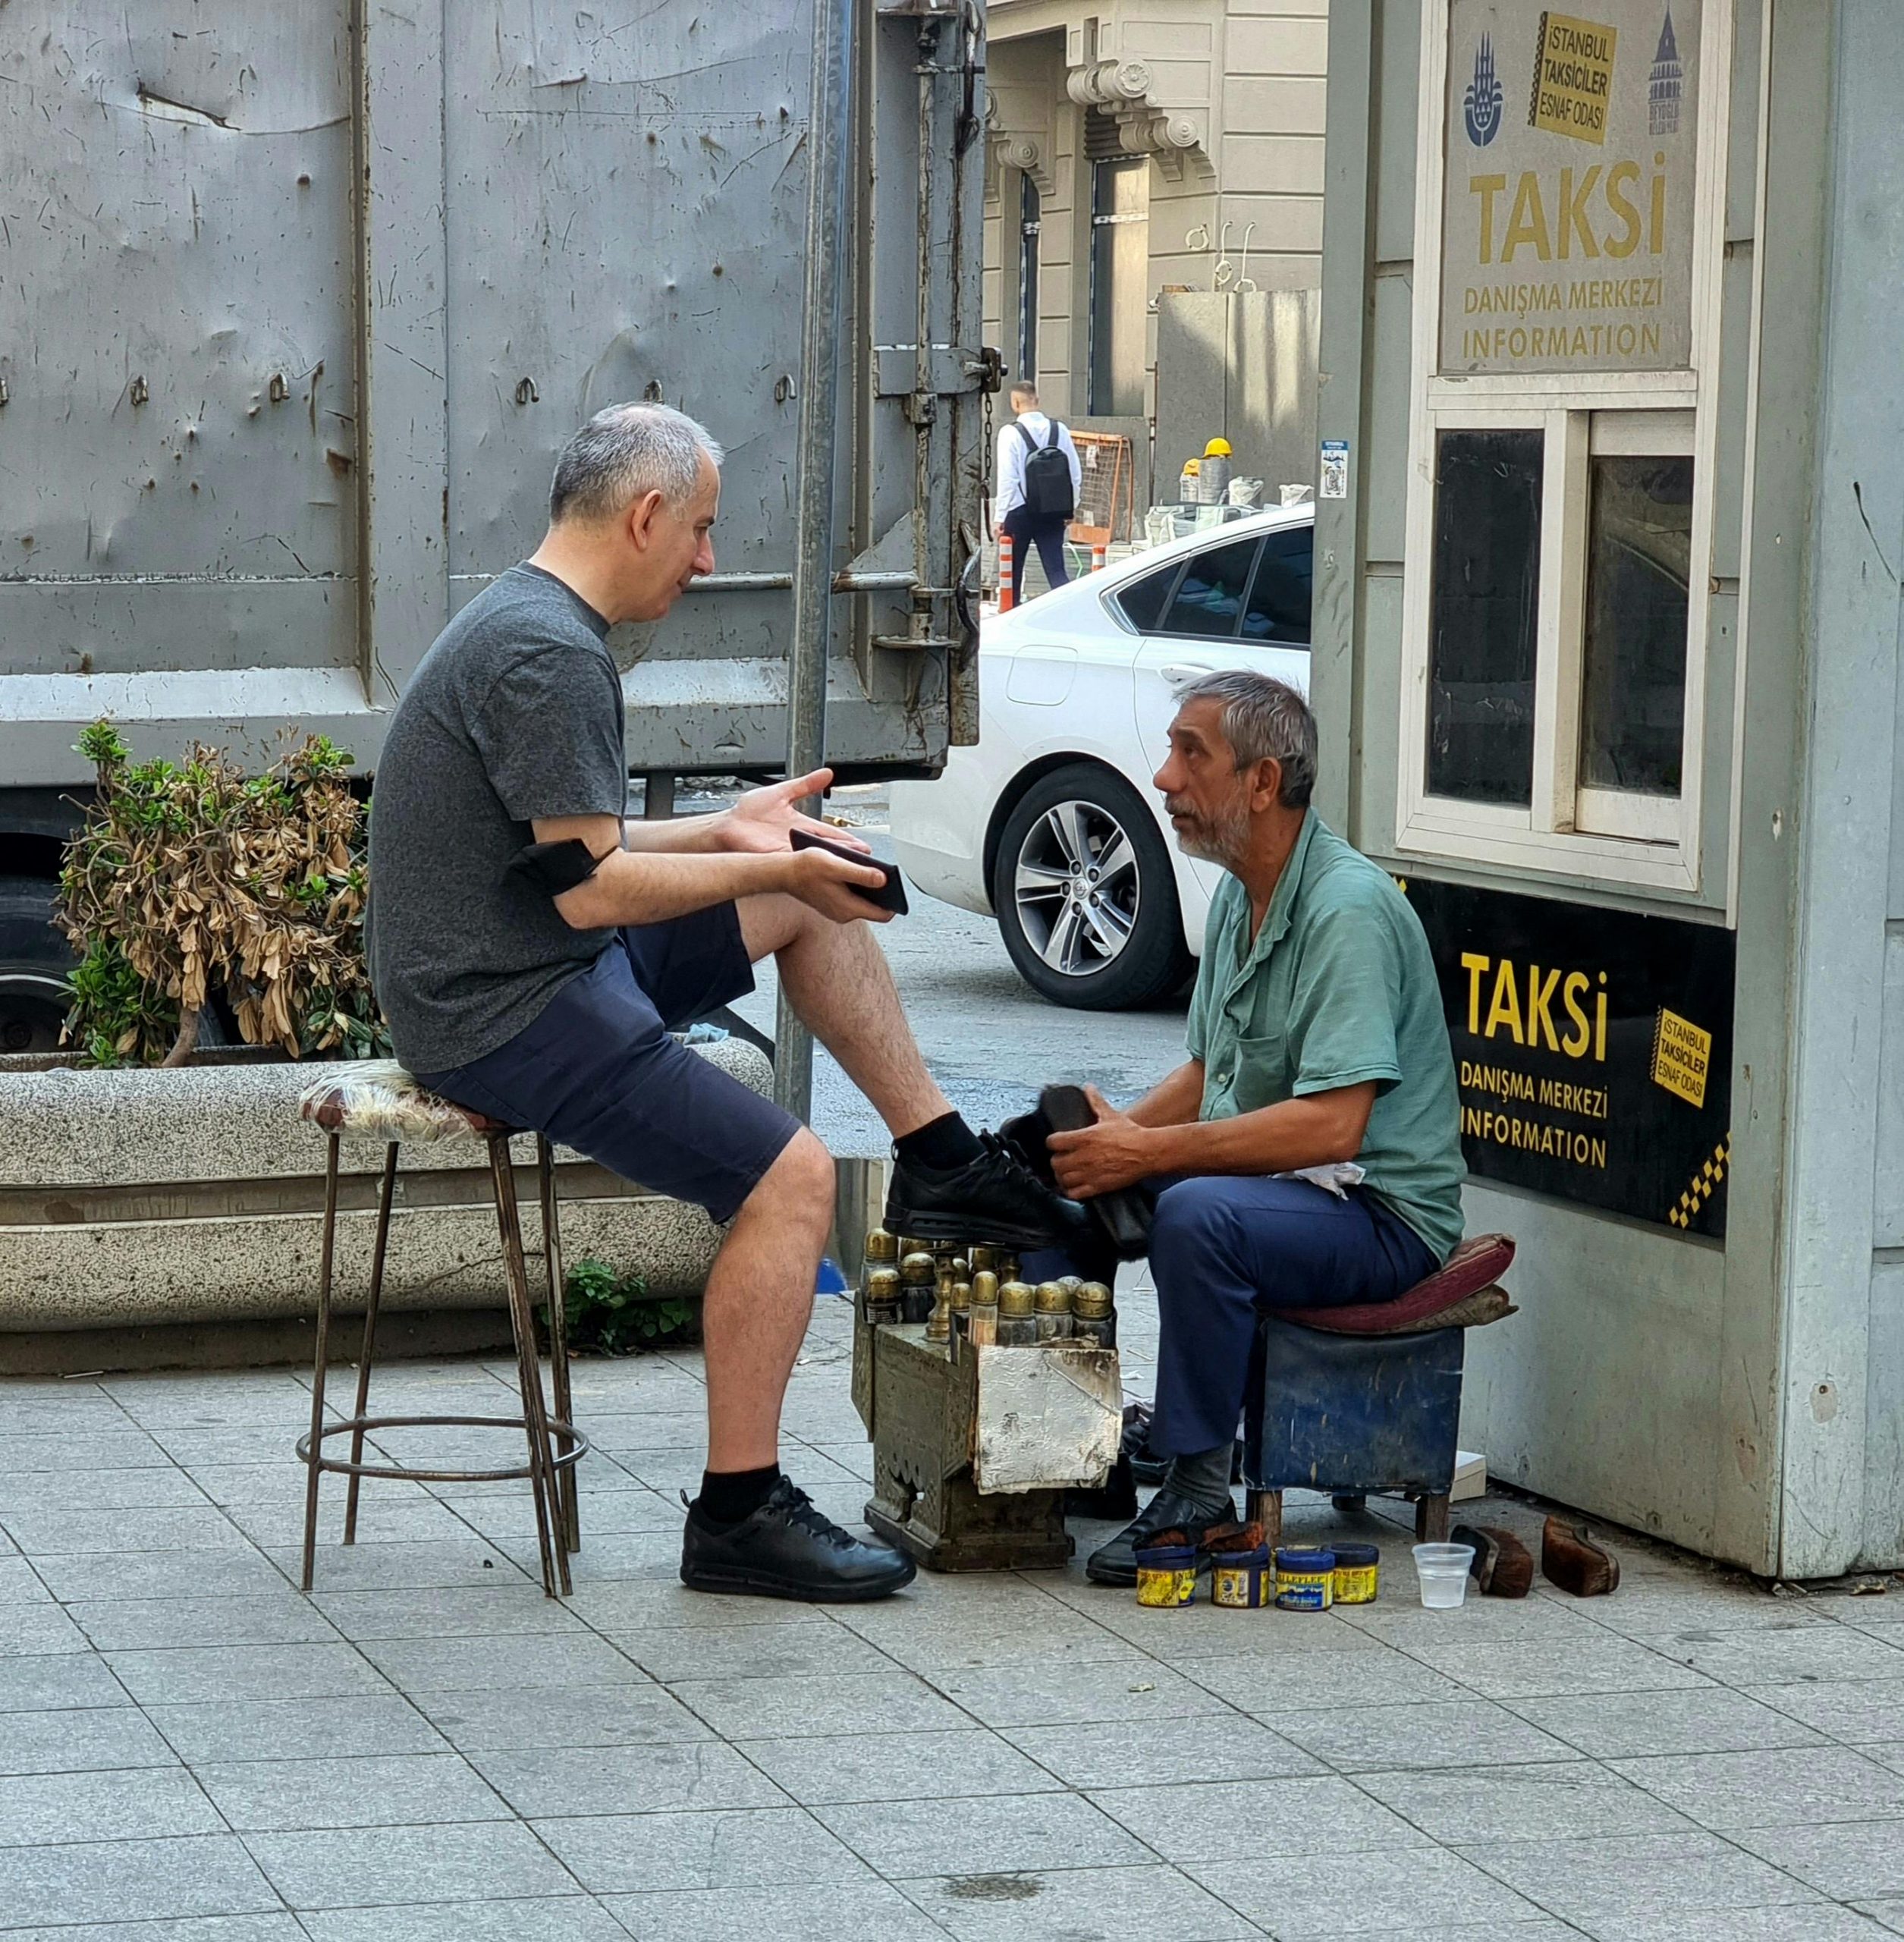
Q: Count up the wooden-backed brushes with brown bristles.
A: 2